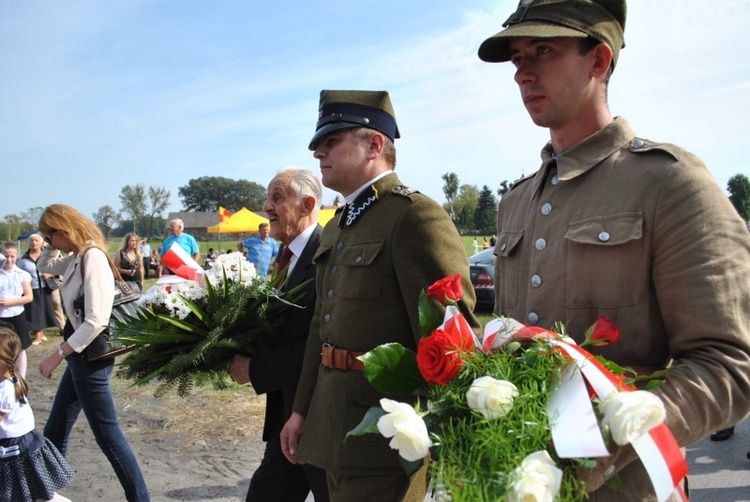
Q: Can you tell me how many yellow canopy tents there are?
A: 2